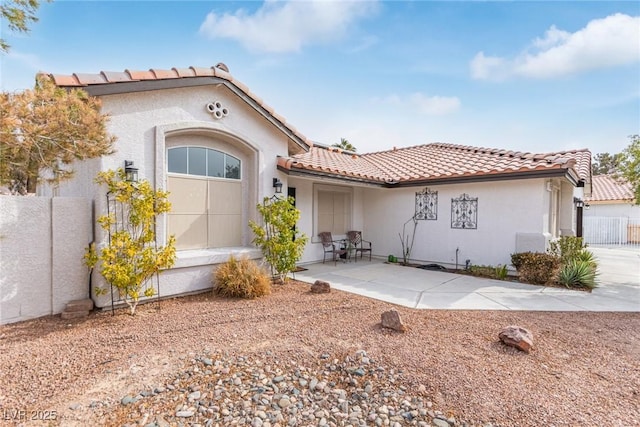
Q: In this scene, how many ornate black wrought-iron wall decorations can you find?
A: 2